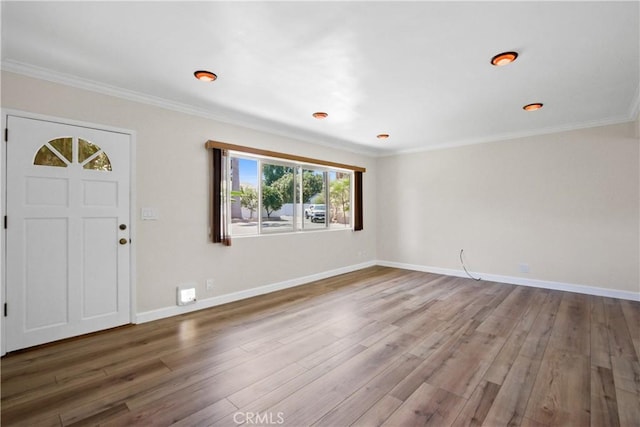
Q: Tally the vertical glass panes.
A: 4